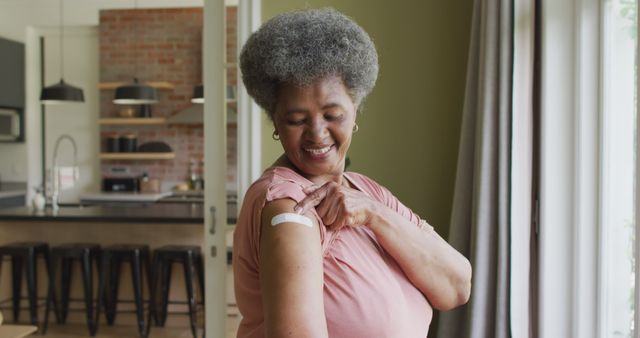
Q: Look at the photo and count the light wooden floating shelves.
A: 3